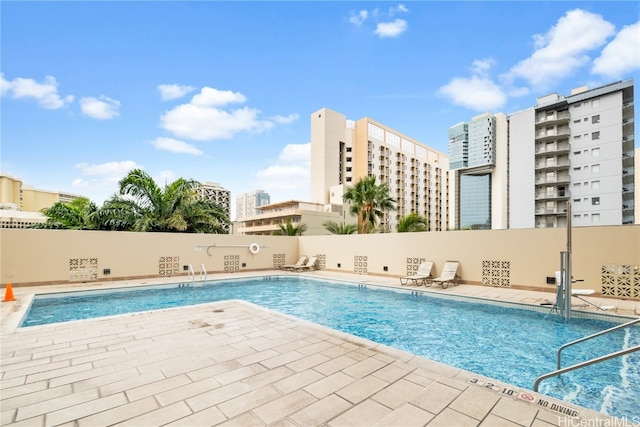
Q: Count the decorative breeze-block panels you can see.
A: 9